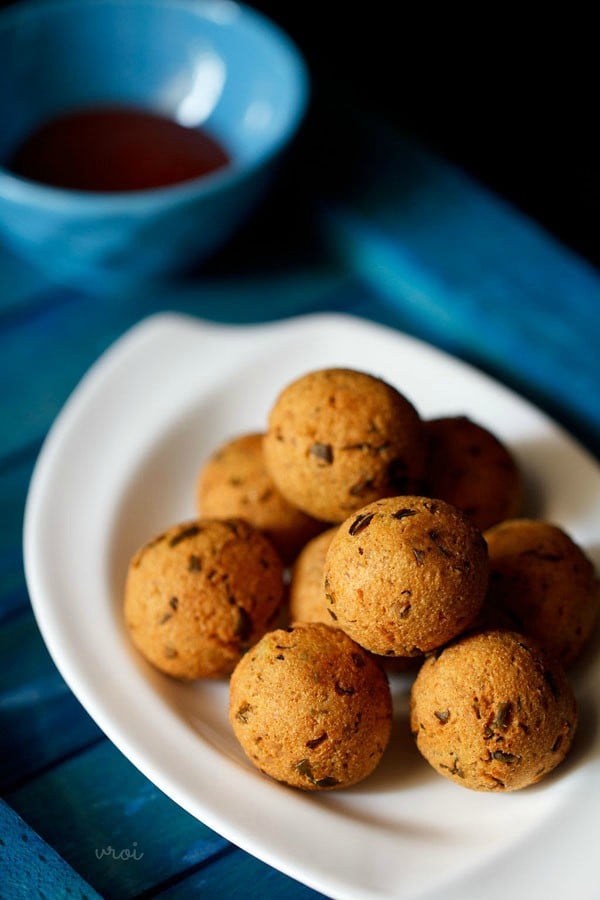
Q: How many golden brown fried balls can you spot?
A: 9